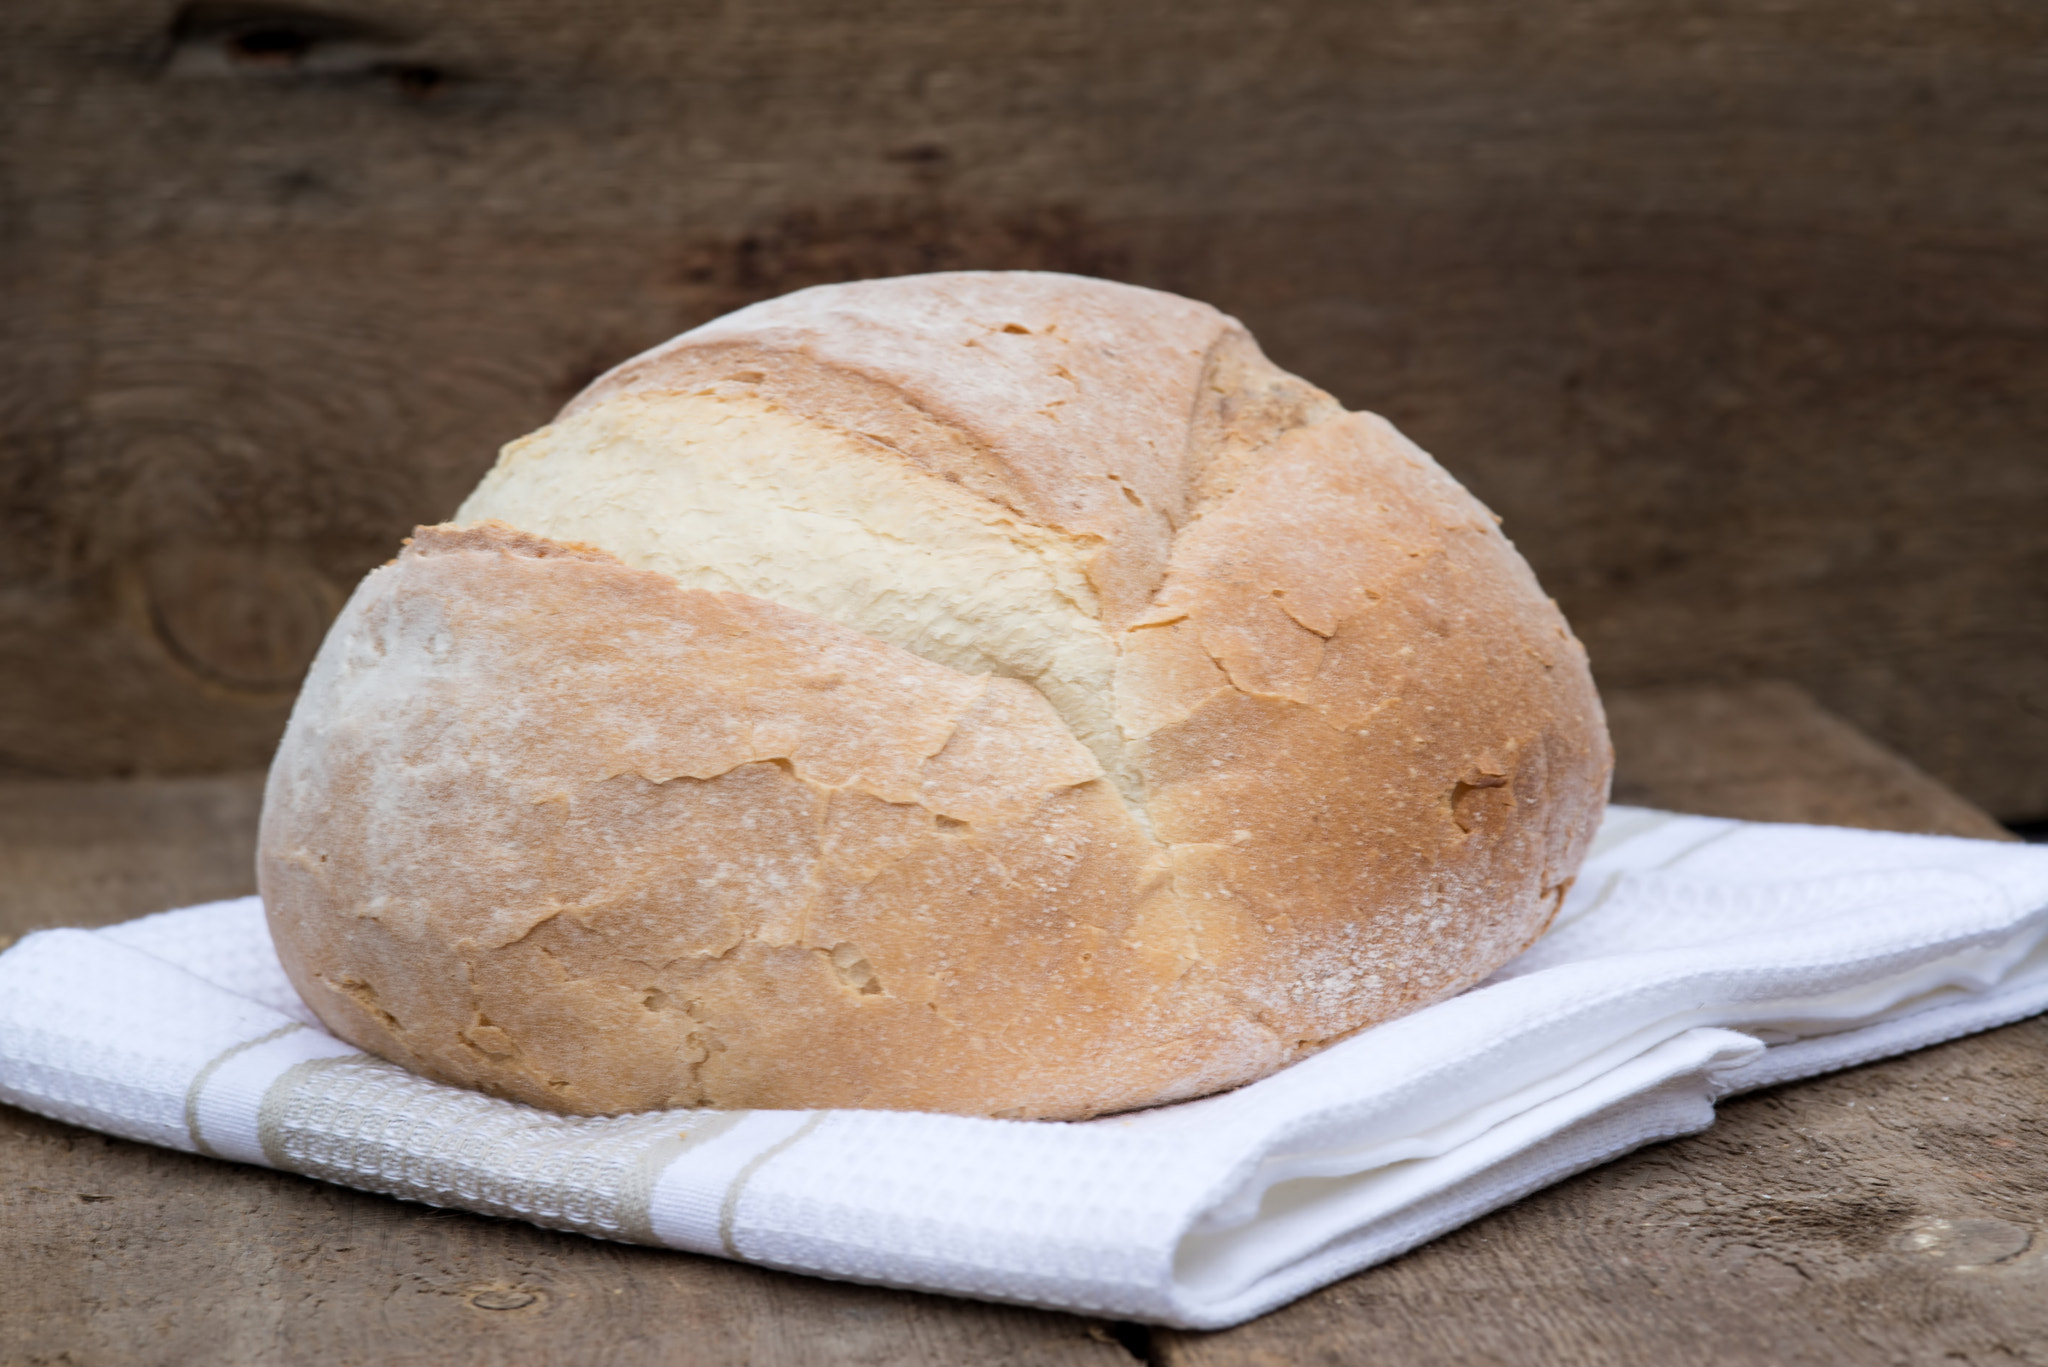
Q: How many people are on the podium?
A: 0